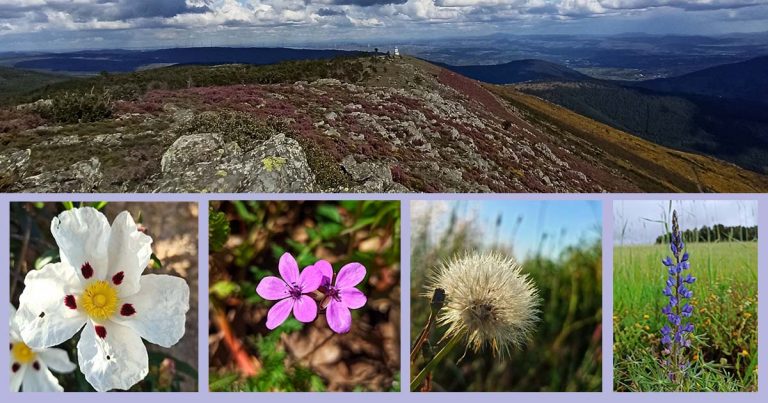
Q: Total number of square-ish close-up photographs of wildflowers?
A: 4